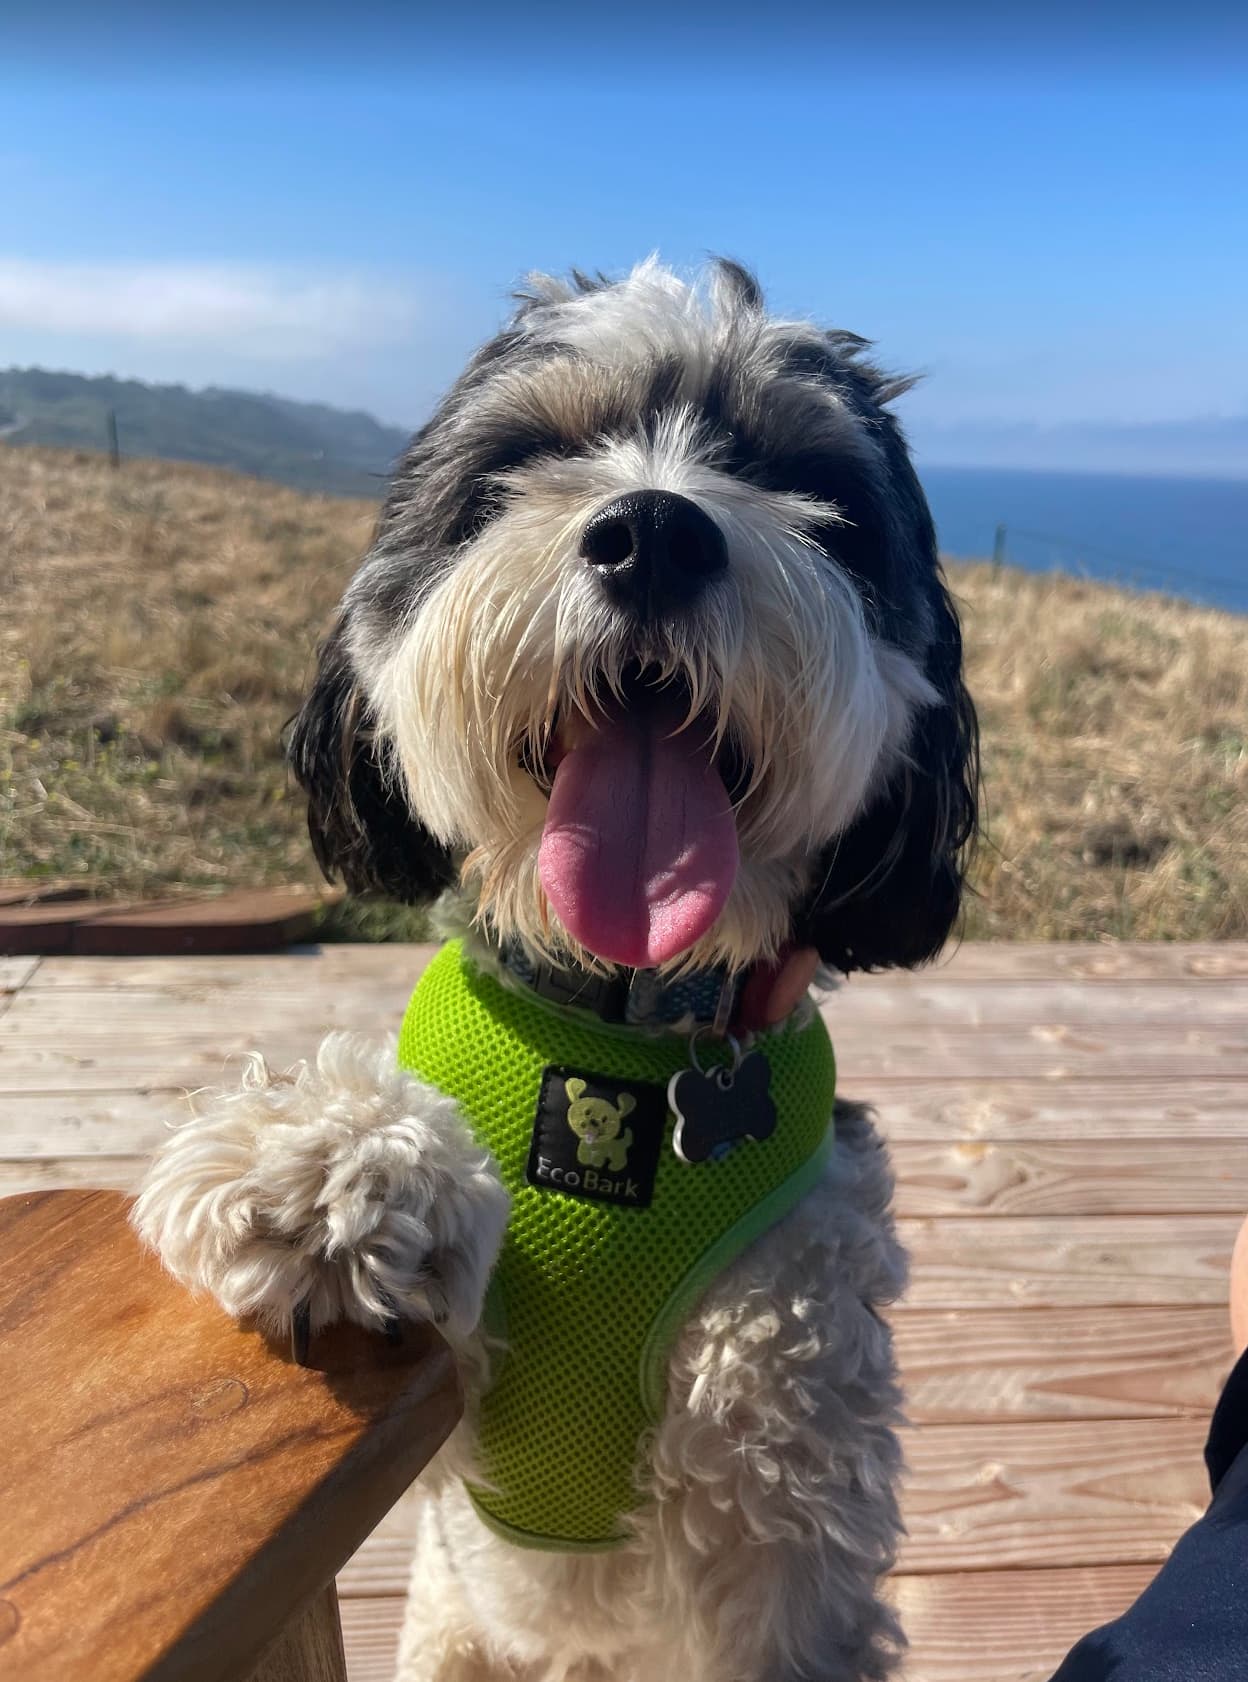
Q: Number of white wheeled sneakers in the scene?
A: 0